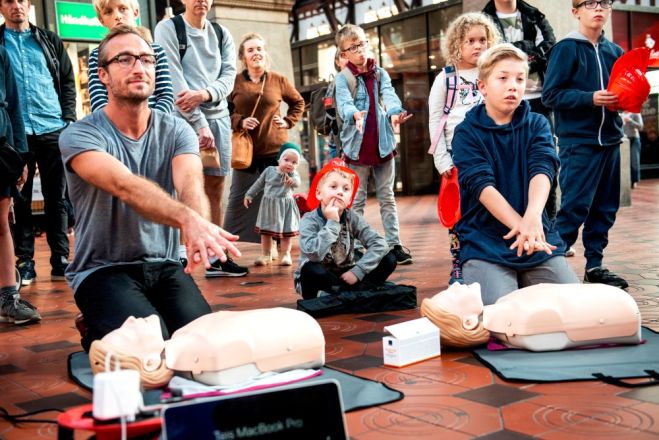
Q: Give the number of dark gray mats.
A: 2